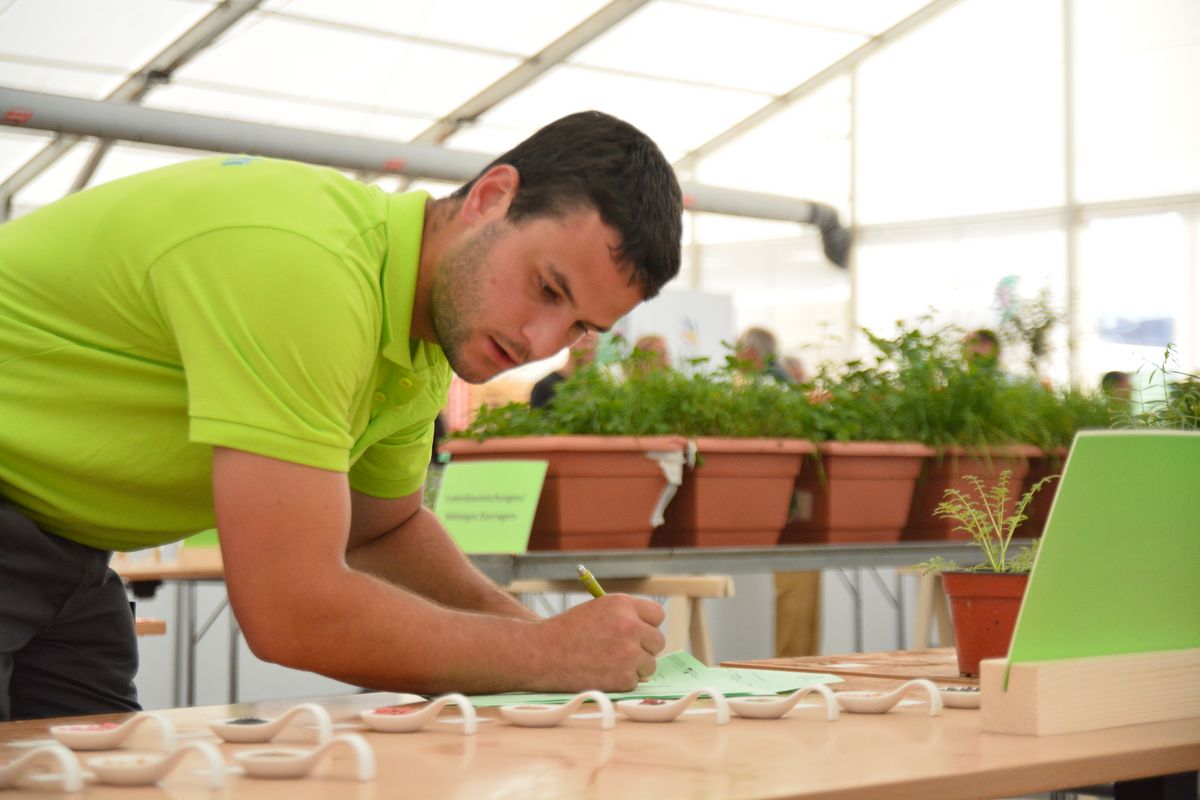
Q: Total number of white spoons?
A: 11